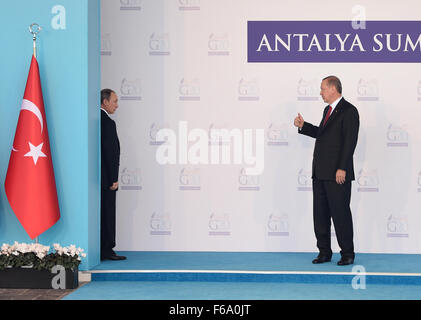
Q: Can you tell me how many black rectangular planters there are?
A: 1